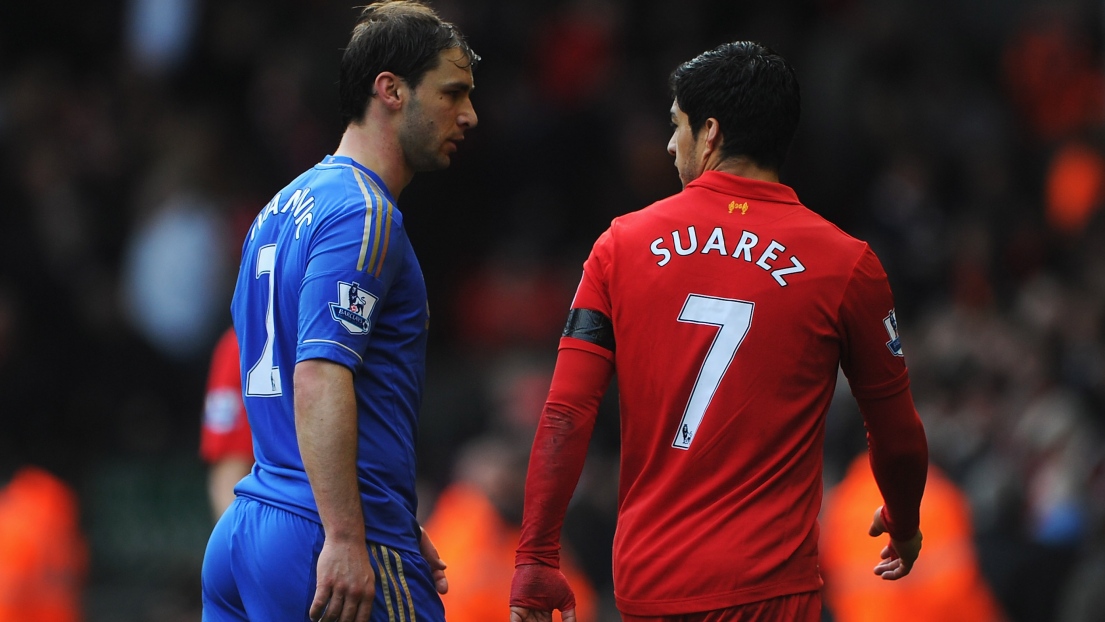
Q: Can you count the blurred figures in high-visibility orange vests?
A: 3